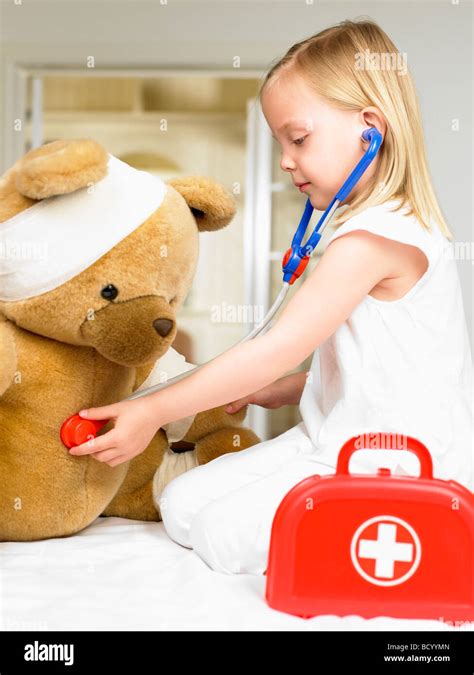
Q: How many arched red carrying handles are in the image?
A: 1